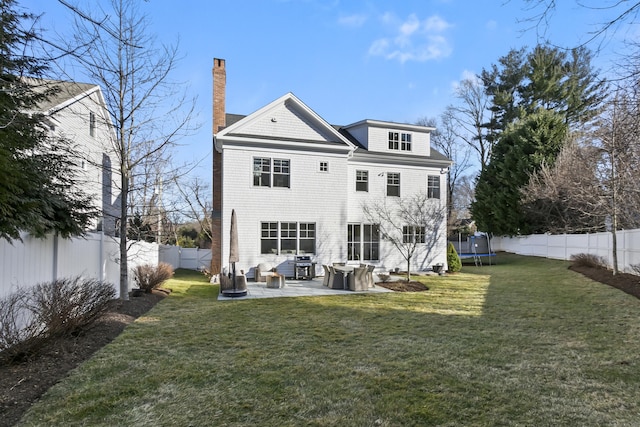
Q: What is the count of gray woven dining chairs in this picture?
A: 6